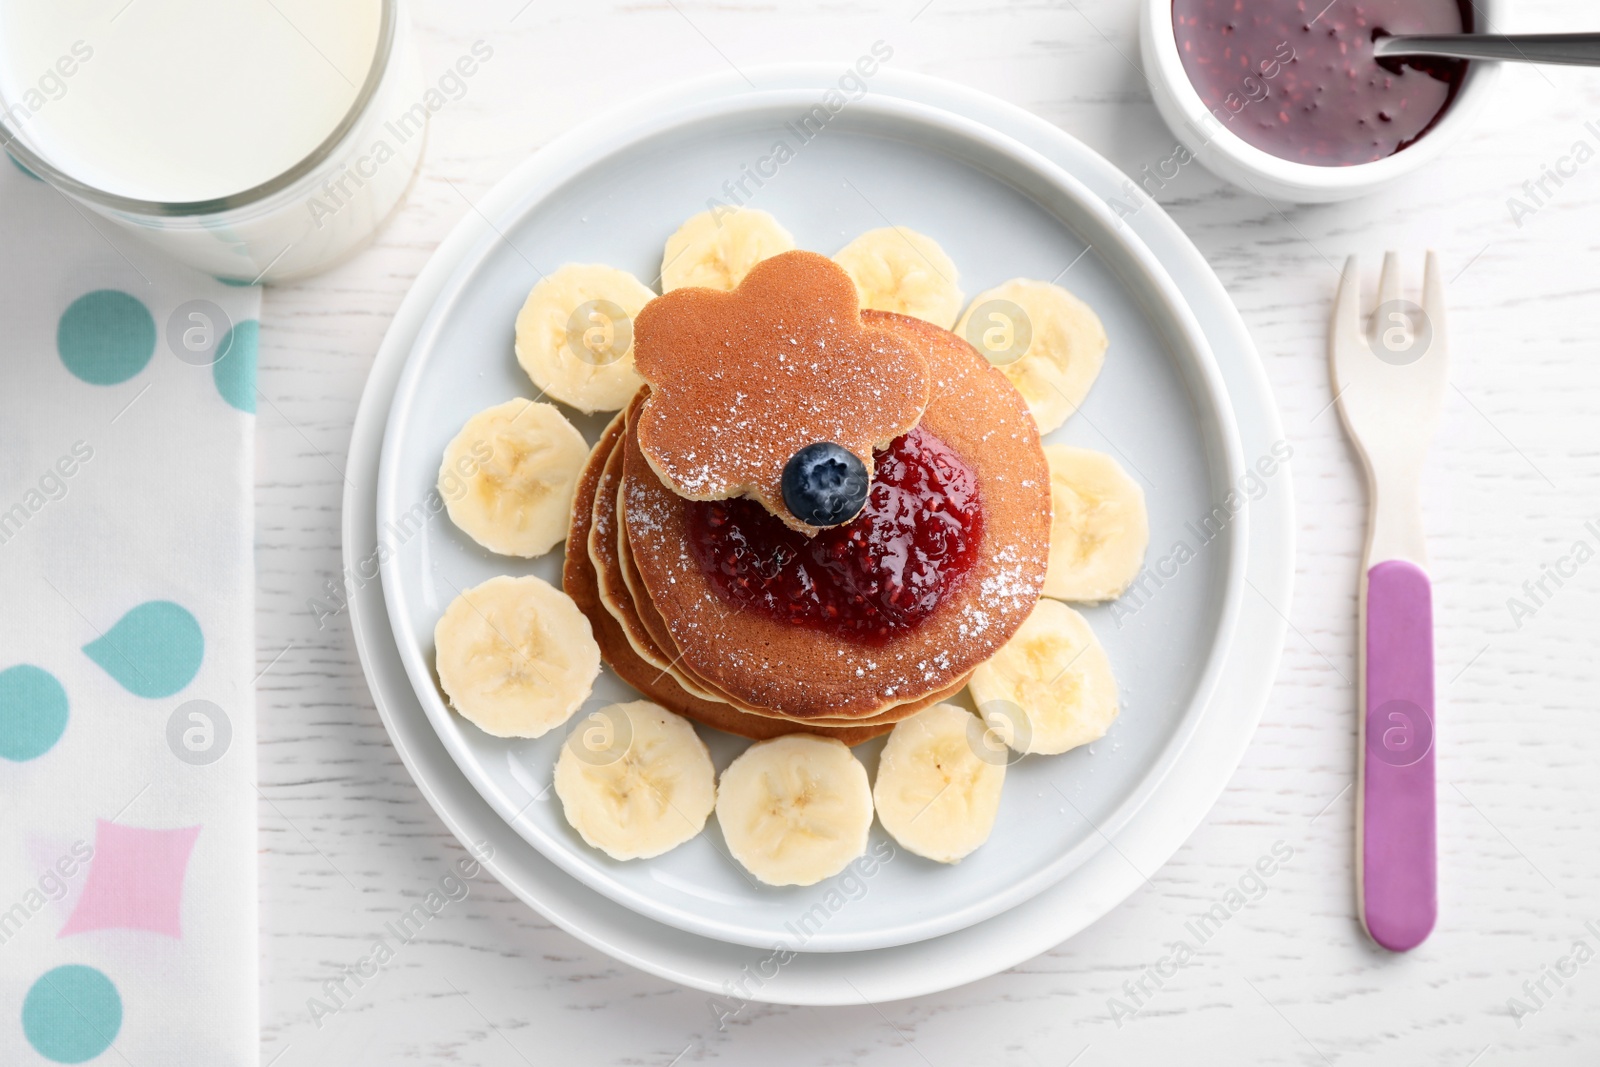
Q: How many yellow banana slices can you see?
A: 11